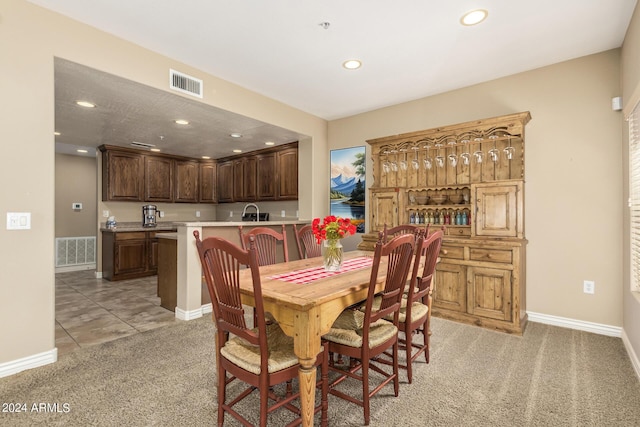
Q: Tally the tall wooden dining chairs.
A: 6